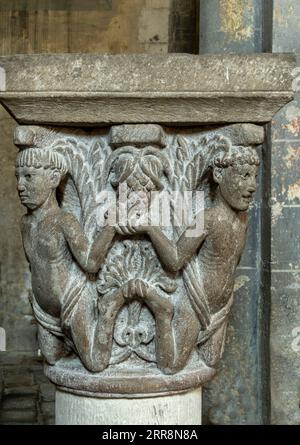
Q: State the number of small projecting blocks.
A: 3